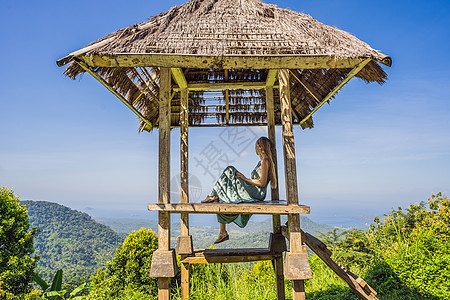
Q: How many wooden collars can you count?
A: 4